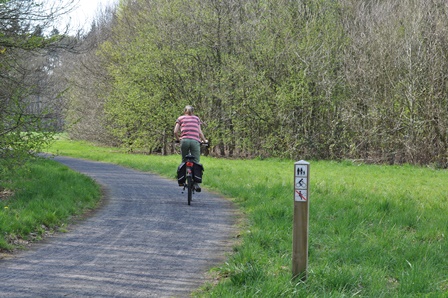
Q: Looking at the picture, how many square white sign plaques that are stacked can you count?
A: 3